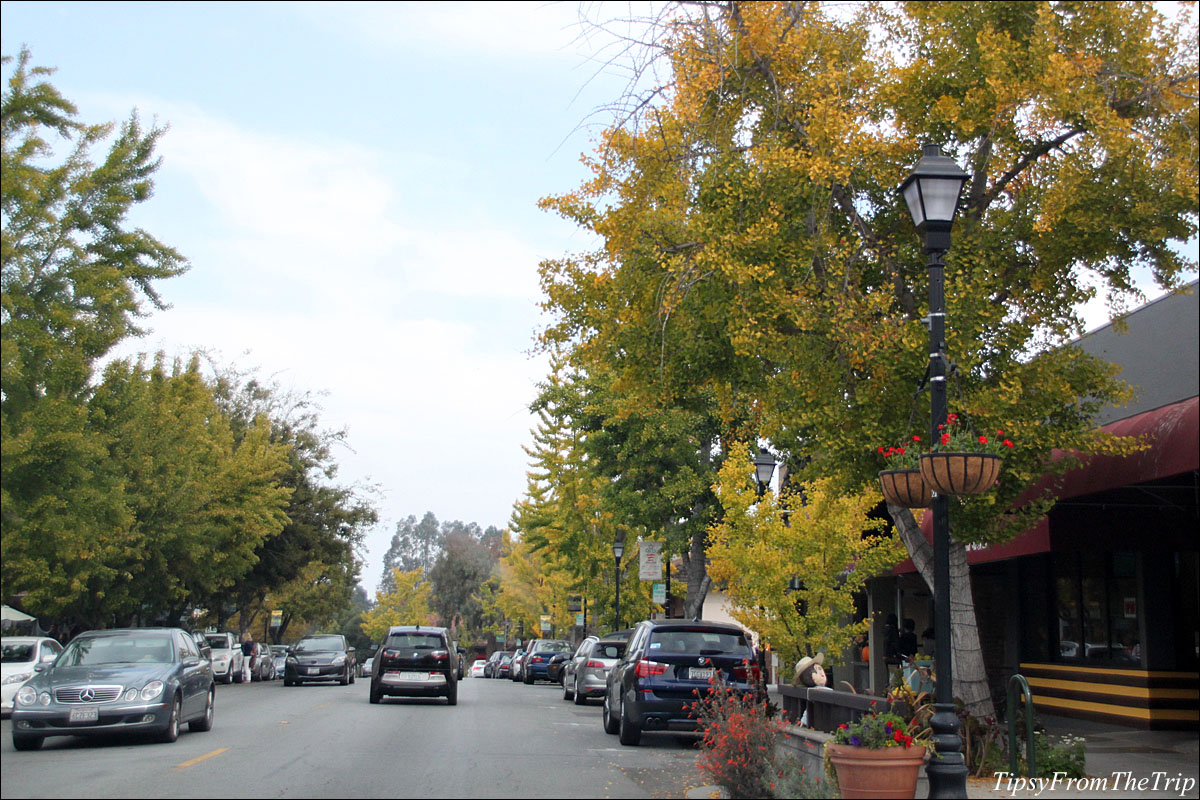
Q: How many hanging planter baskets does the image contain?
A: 2